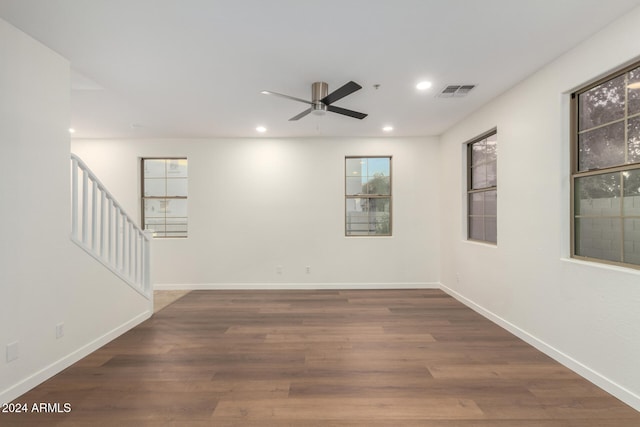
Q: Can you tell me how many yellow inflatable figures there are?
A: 0